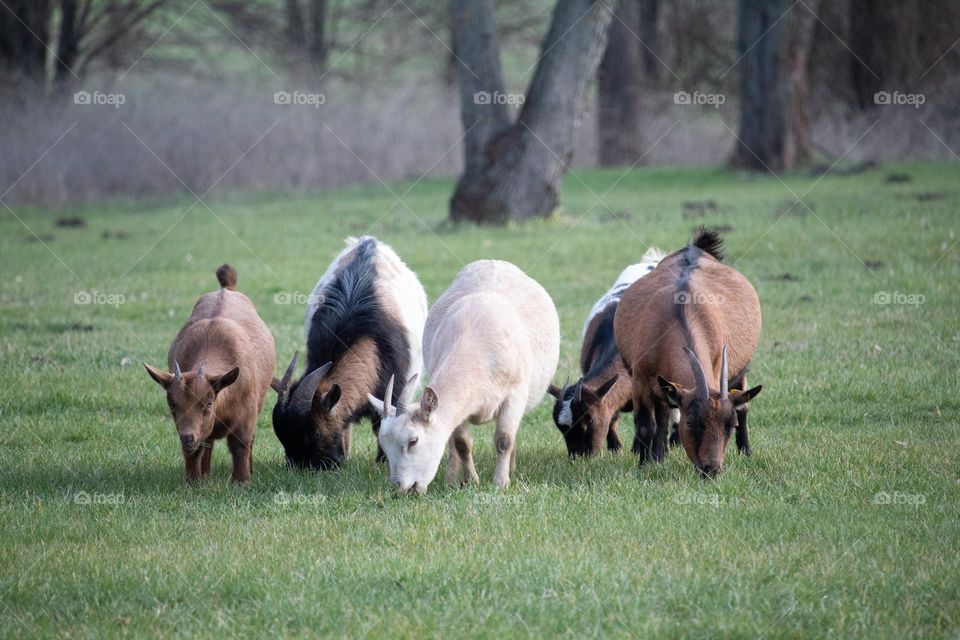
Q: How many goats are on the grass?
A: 5